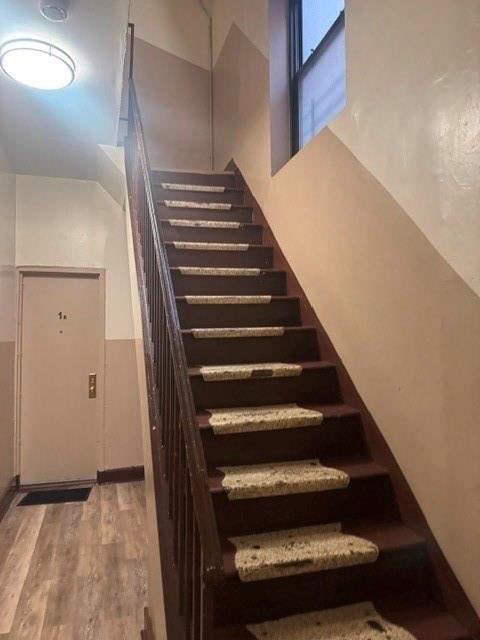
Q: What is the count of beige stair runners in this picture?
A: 12